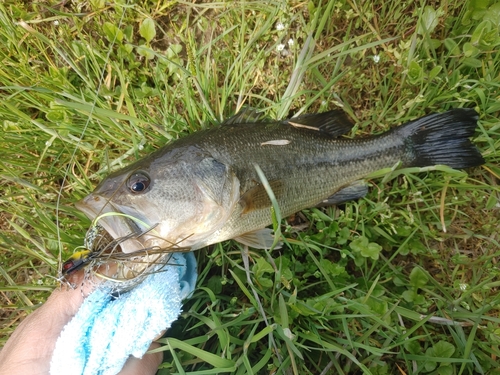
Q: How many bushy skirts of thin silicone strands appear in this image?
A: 1